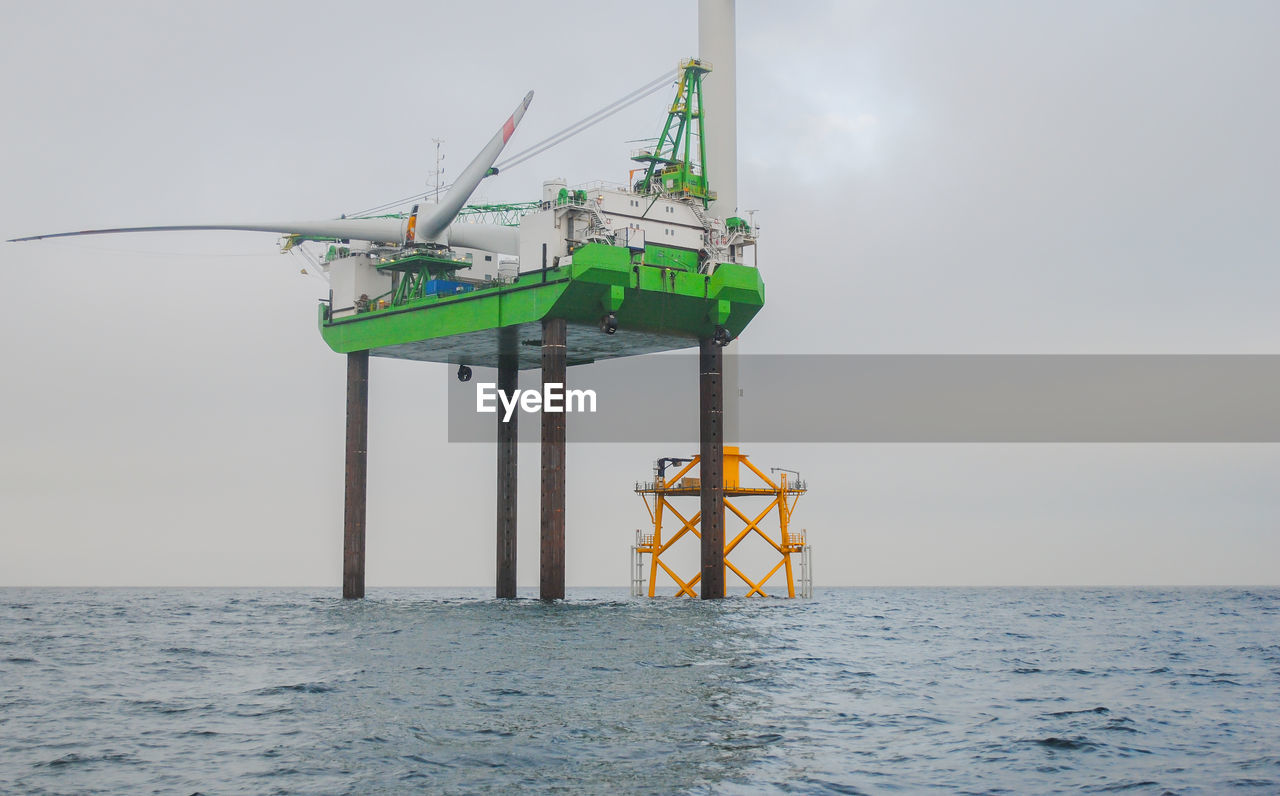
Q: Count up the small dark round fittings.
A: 3